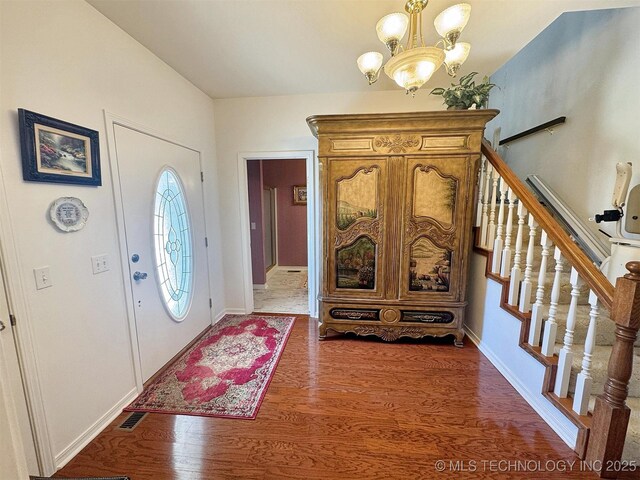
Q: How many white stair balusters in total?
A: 11